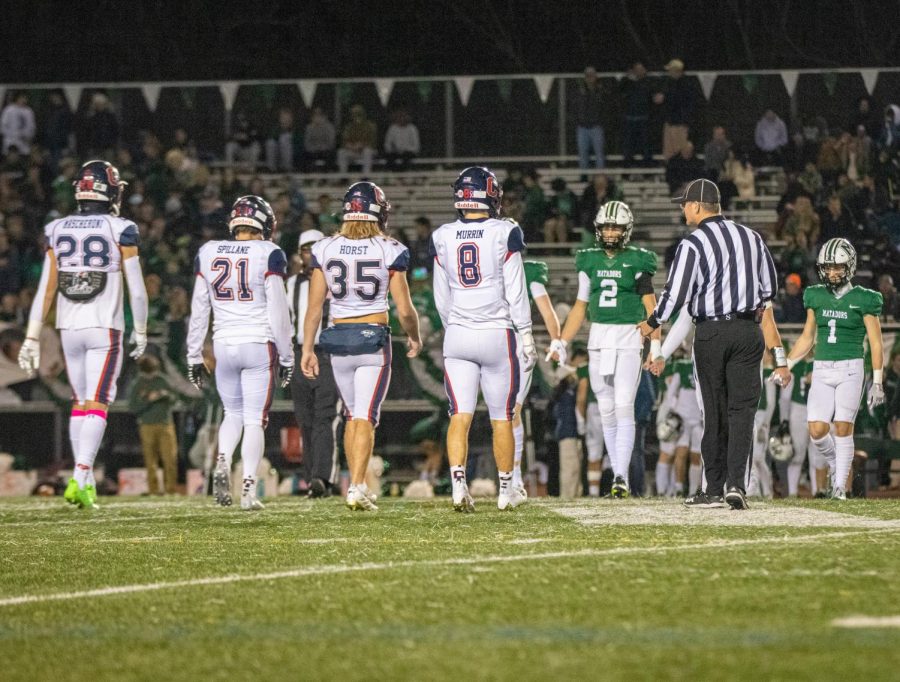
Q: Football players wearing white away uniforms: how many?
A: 4